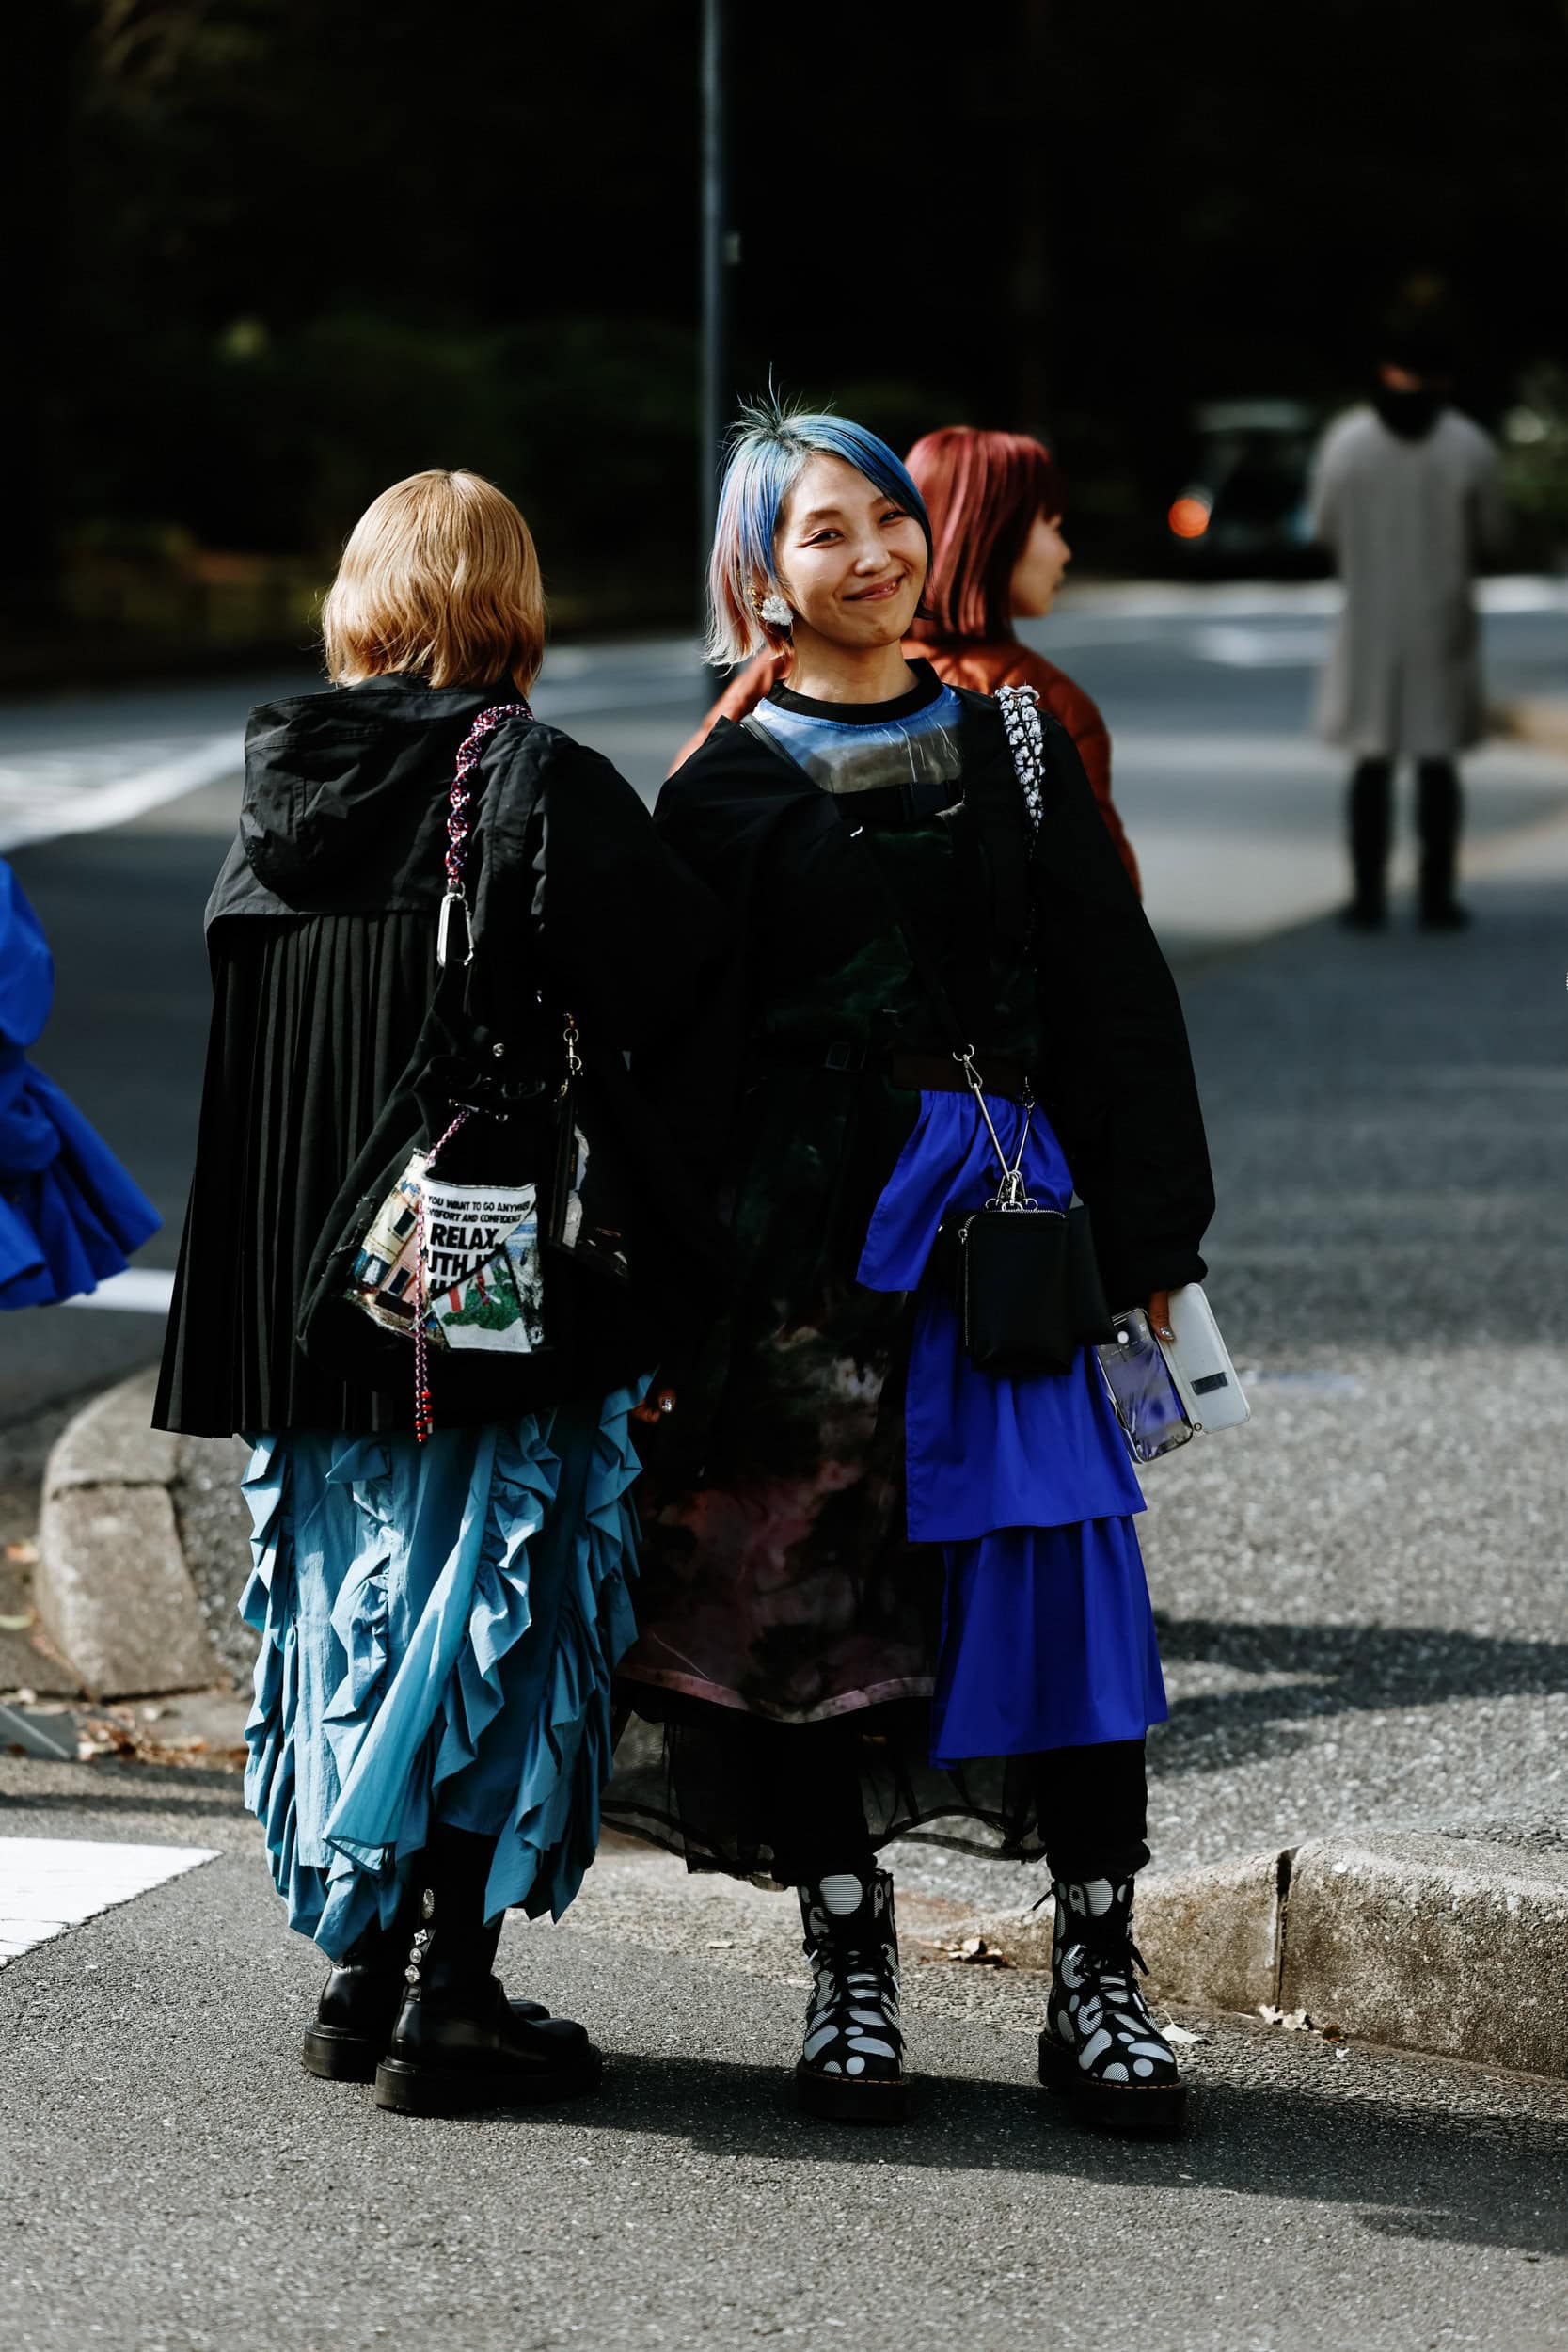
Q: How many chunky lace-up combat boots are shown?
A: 2